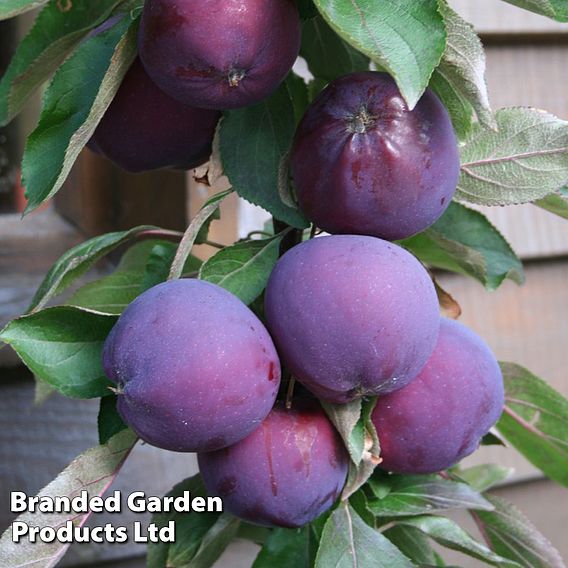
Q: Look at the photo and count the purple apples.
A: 7